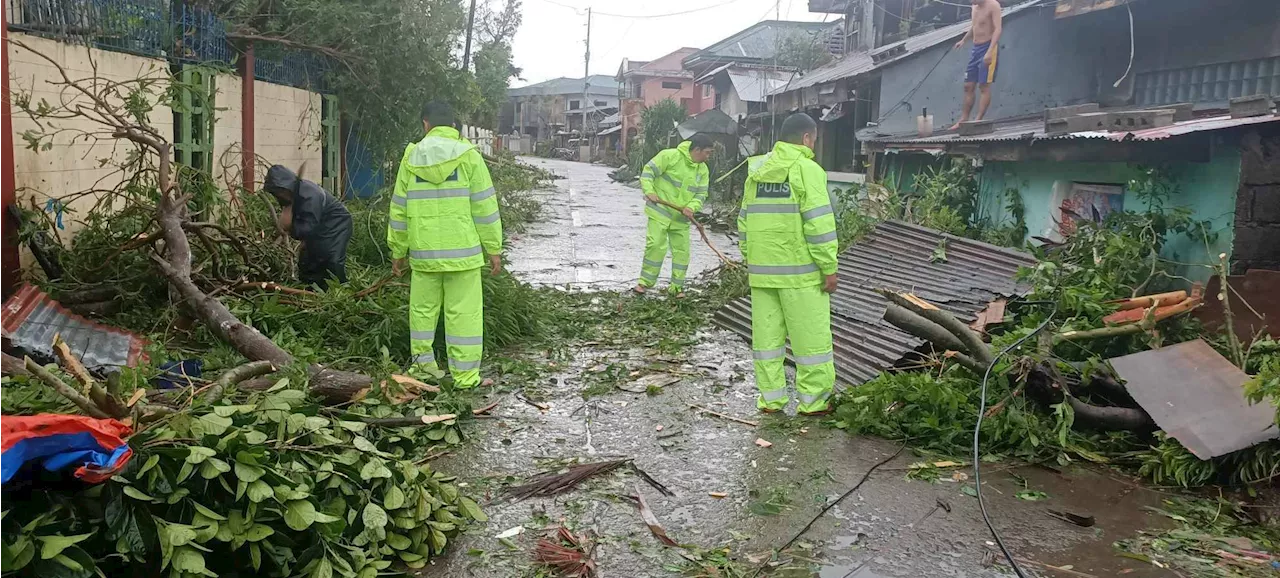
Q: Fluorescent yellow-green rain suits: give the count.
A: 3